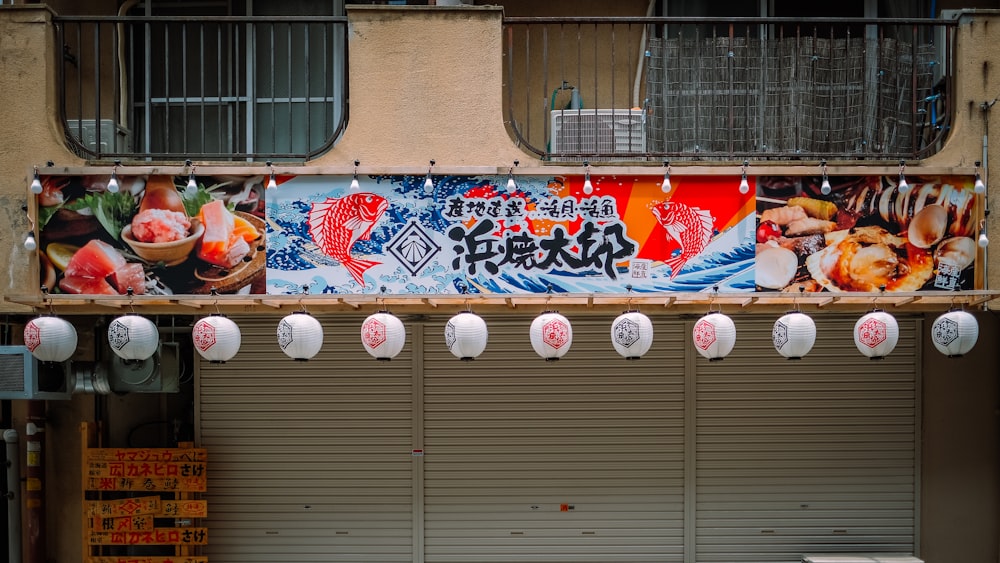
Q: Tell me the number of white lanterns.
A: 12